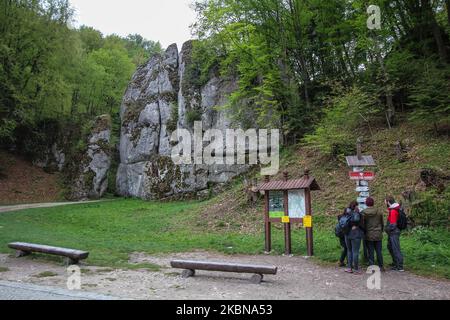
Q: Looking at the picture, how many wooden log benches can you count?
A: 2